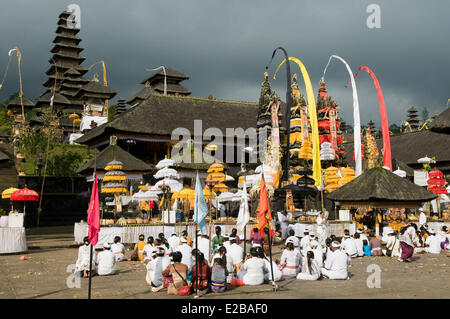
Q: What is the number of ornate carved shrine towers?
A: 3